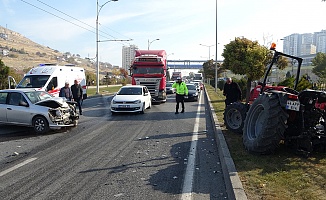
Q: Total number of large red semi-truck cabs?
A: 1